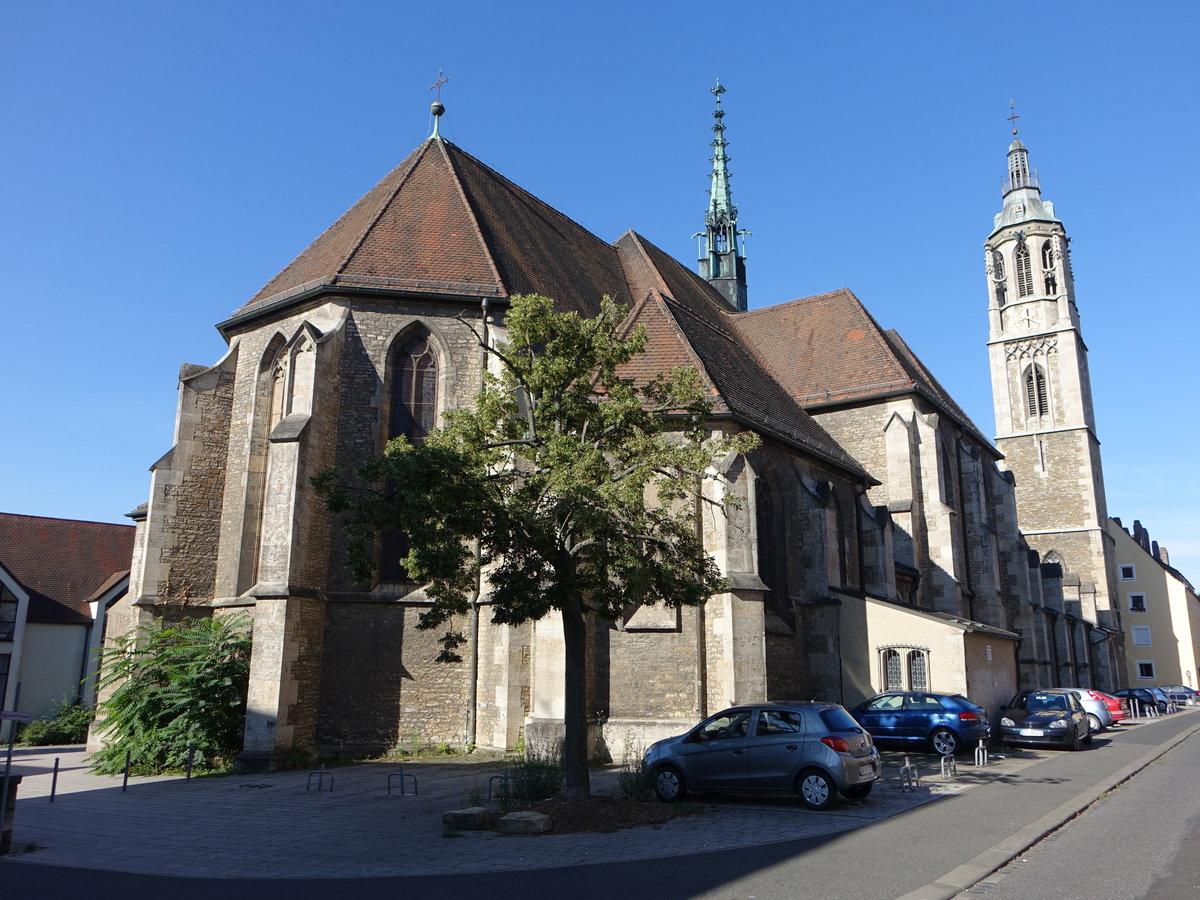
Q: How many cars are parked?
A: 8